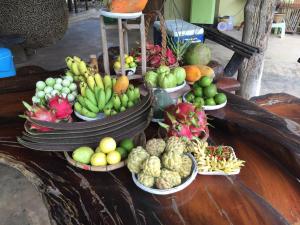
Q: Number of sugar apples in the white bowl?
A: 8